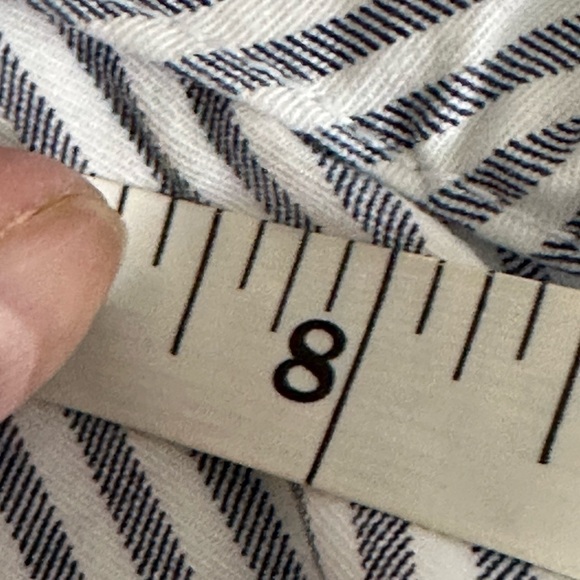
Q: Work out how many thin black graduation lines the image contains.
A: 11